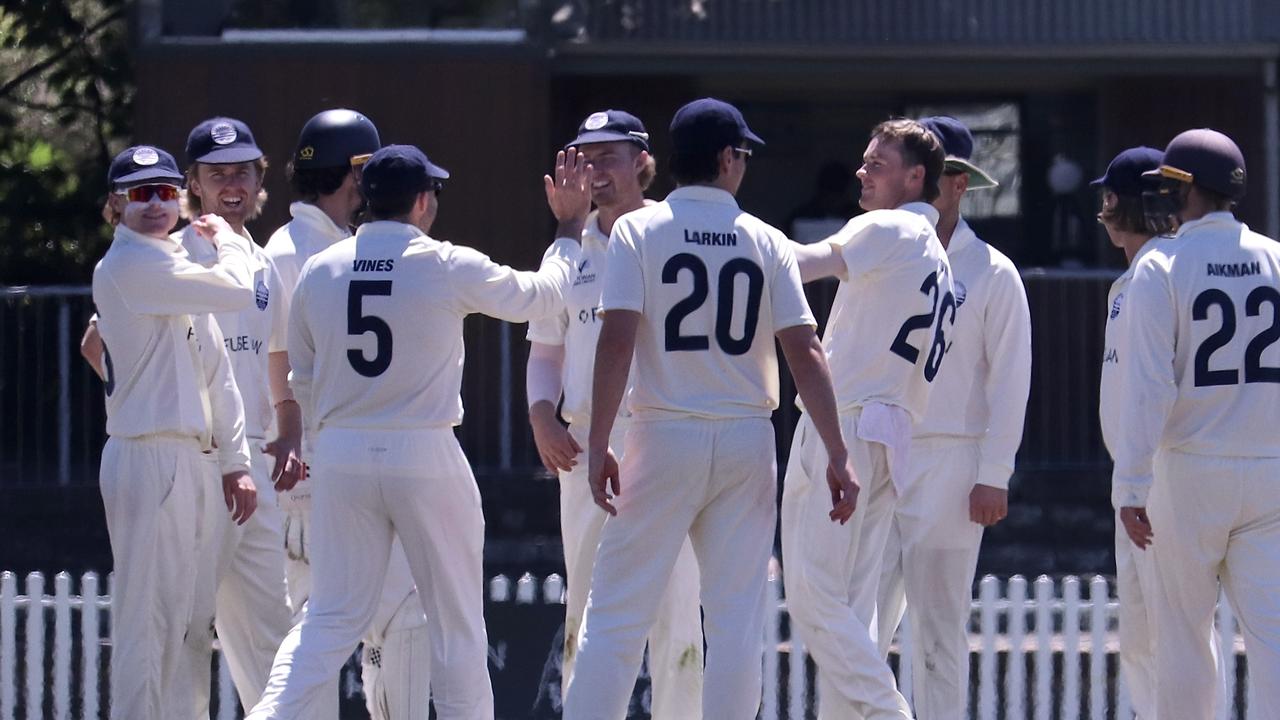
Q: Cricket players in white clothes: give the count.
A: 10